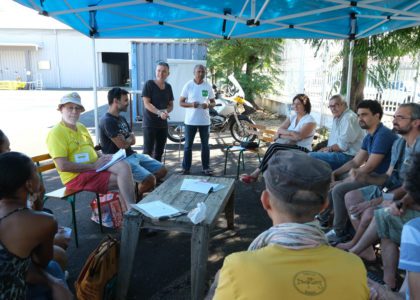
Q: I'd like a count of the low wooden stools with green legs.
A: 2